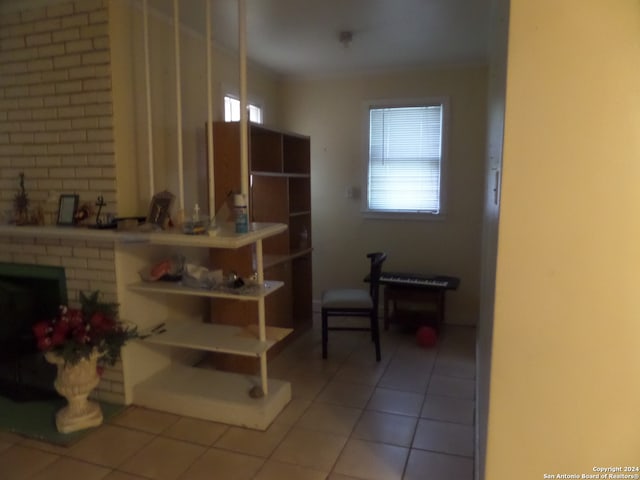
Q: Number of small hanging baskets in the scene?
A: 0